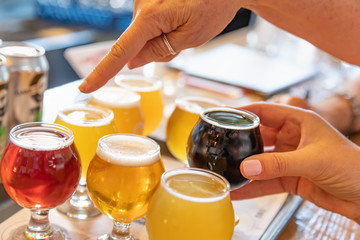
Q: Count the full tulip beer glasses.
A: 8